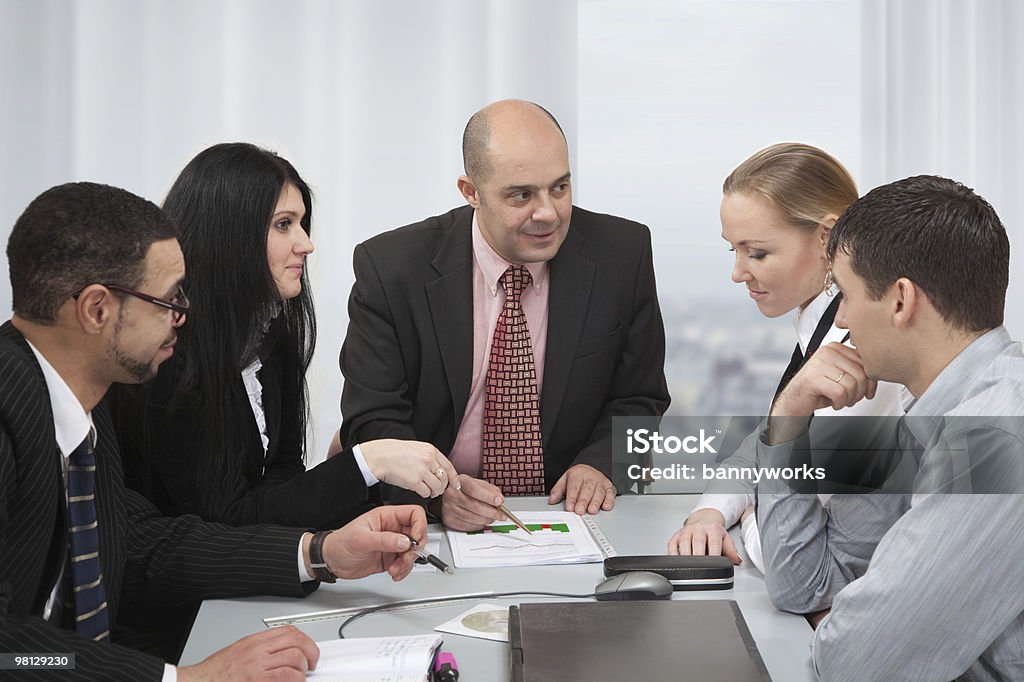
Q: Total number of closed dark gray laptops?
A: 1